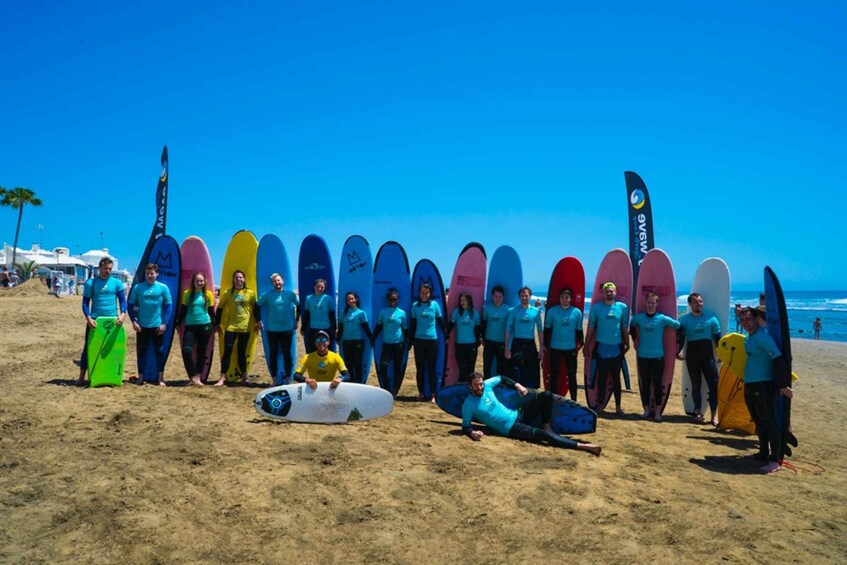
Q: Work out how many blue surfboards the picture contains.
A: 9